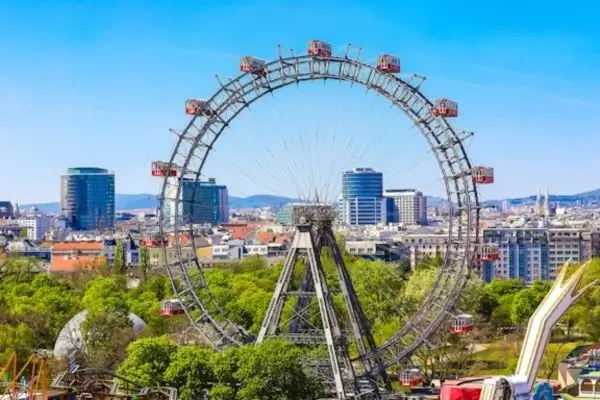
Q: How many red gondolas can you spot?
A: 12